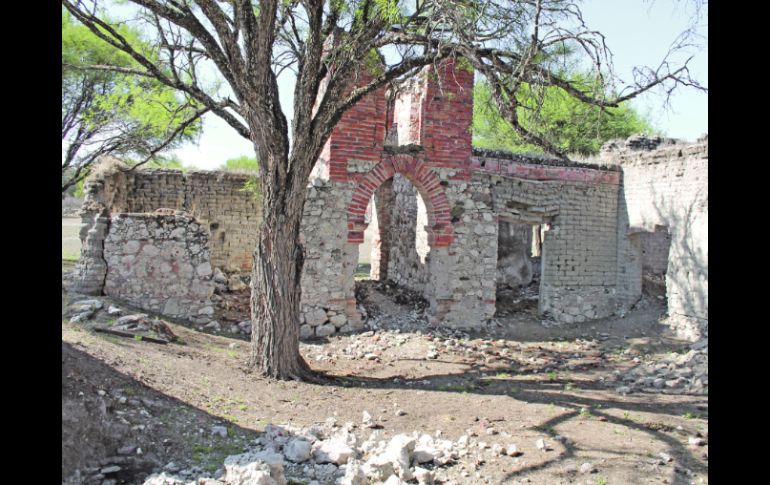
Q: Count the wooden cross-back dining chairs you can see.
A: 0